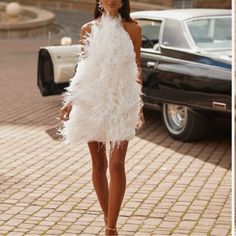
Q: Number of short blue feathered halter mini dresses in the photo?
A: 0